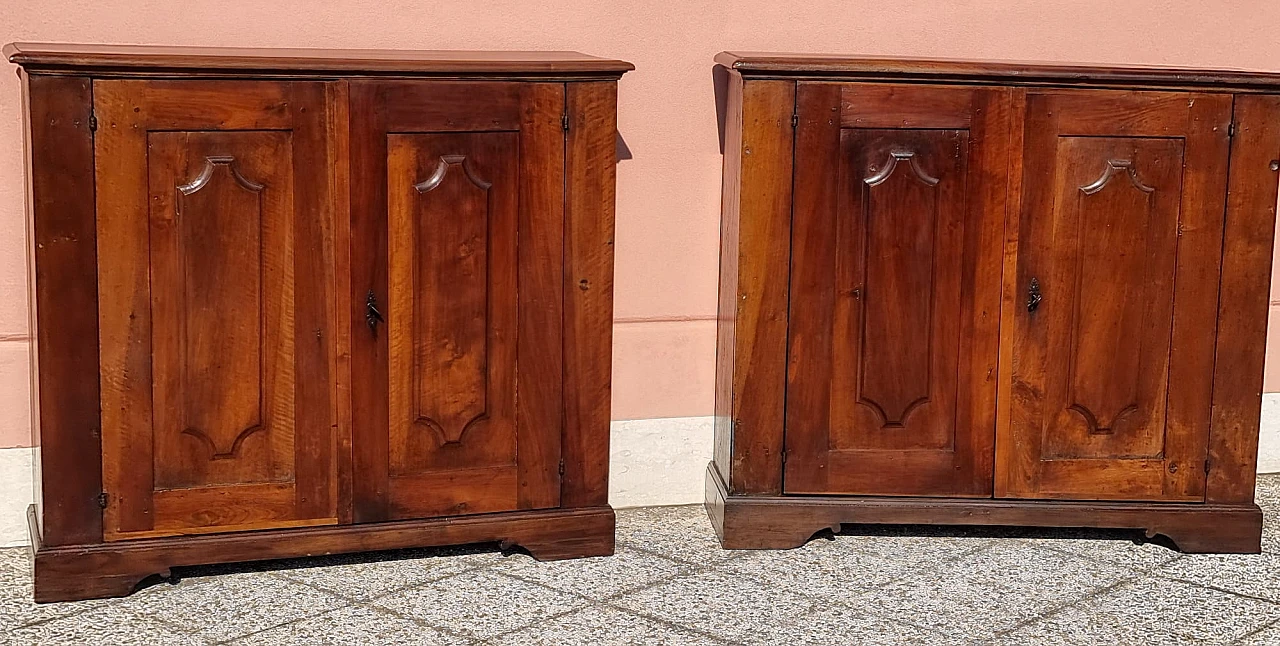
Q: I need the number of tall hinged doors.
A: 4